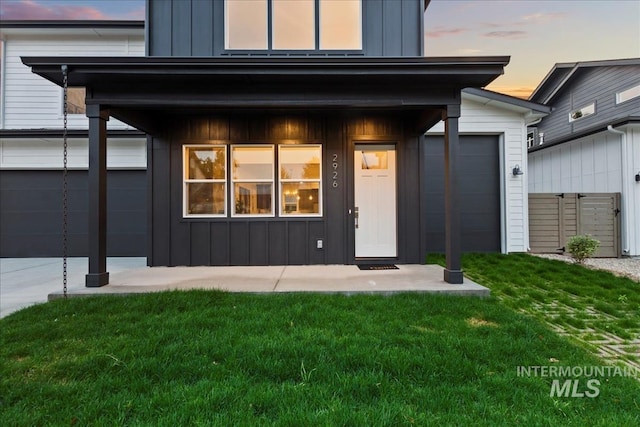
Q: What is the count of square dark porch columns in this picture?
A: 2